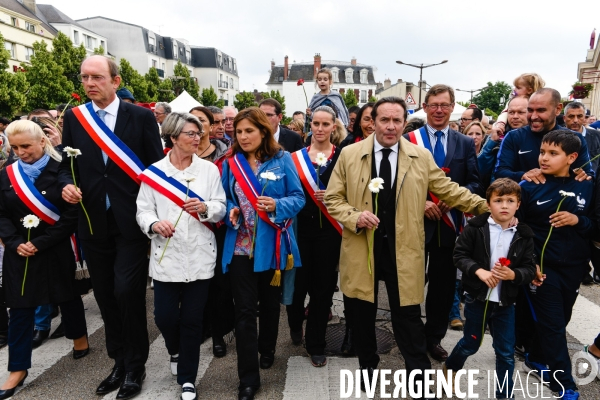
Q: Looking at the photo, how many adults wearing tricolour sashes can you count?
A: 6